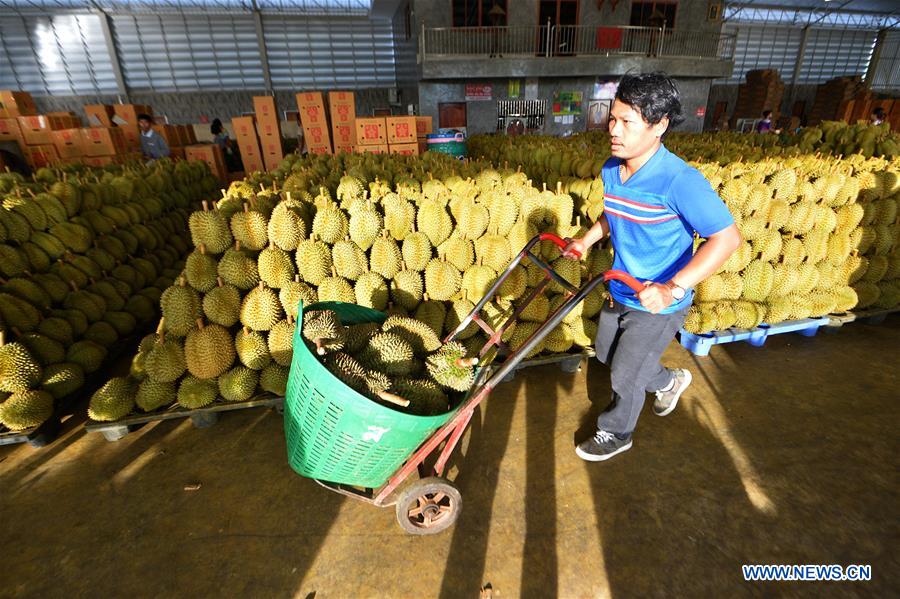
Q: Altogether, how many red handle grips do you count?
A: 2